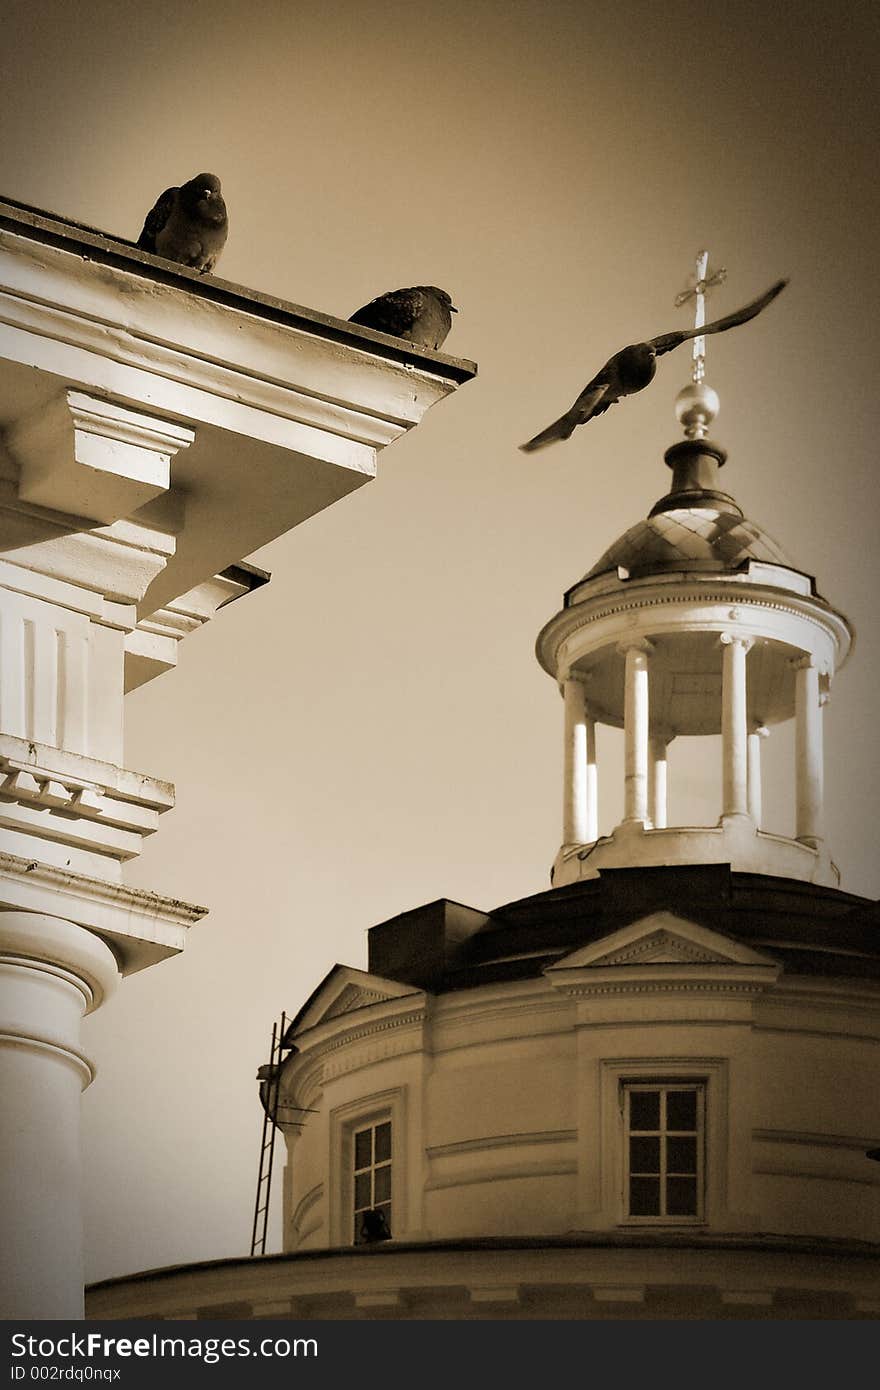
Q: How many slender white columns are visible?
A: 7